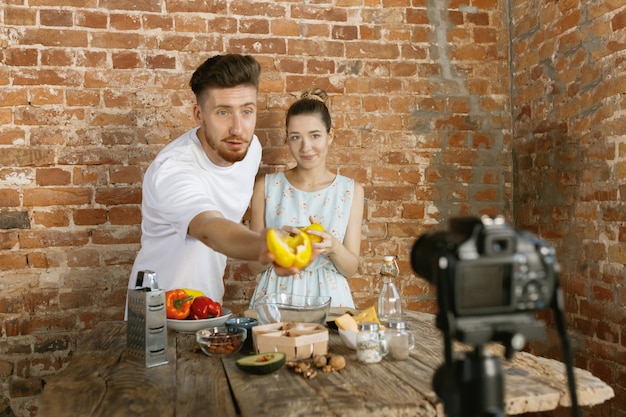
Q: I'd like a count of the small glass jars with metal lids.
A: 2